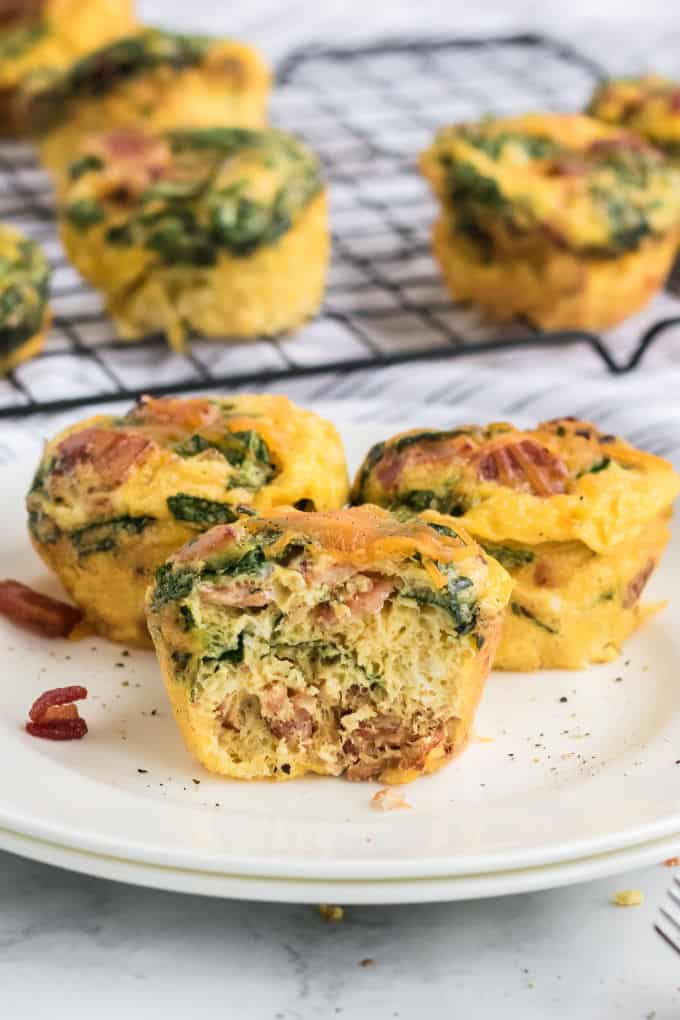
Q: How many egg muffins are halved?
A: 1